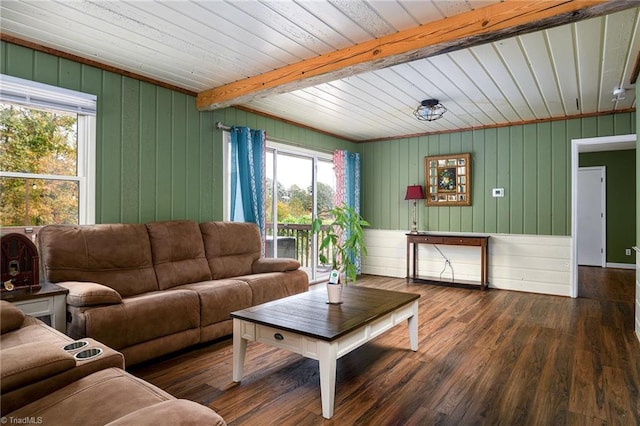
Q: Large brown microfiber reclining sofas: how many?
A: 2